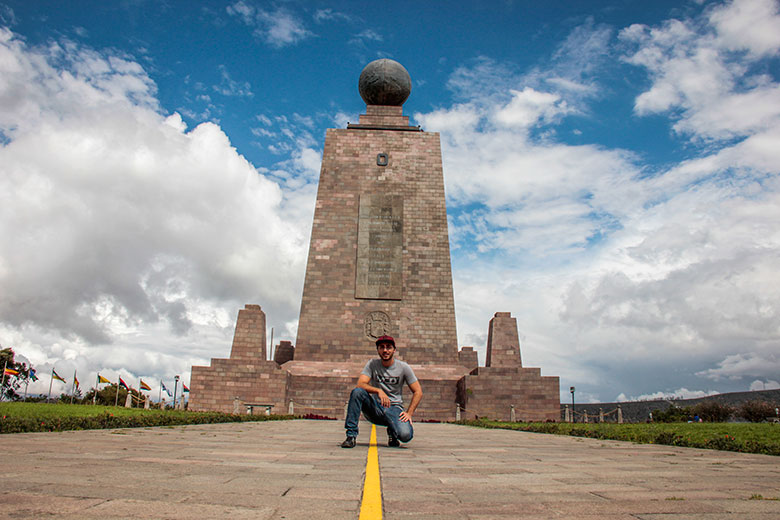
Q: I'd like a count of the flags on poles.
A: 9